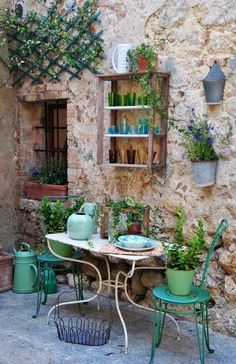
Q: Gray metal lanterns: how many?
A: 1